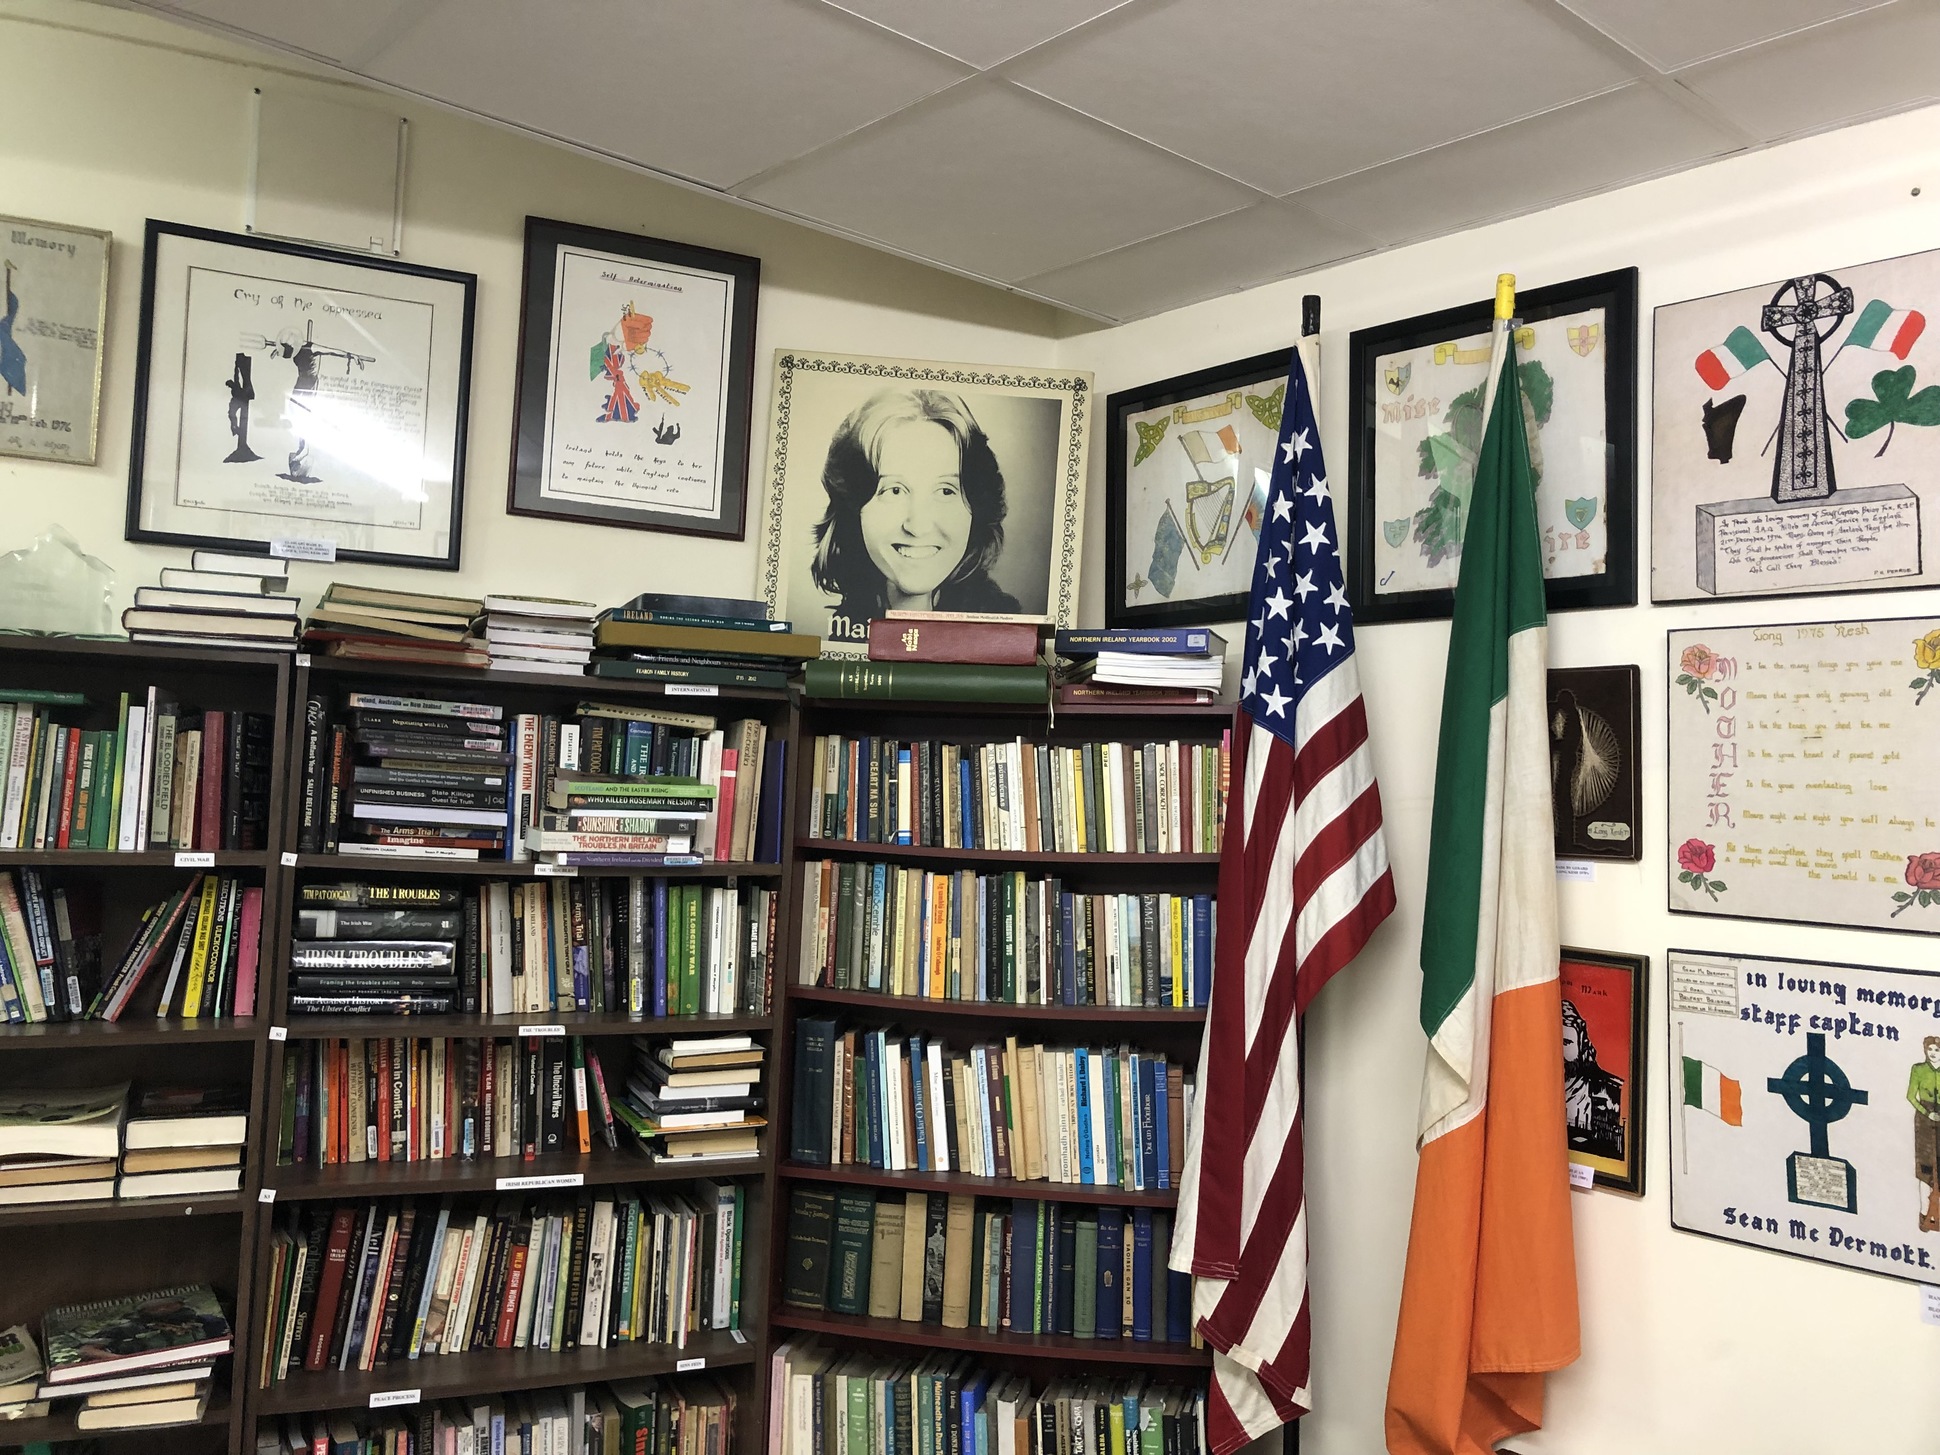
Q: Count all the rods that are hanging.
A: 2